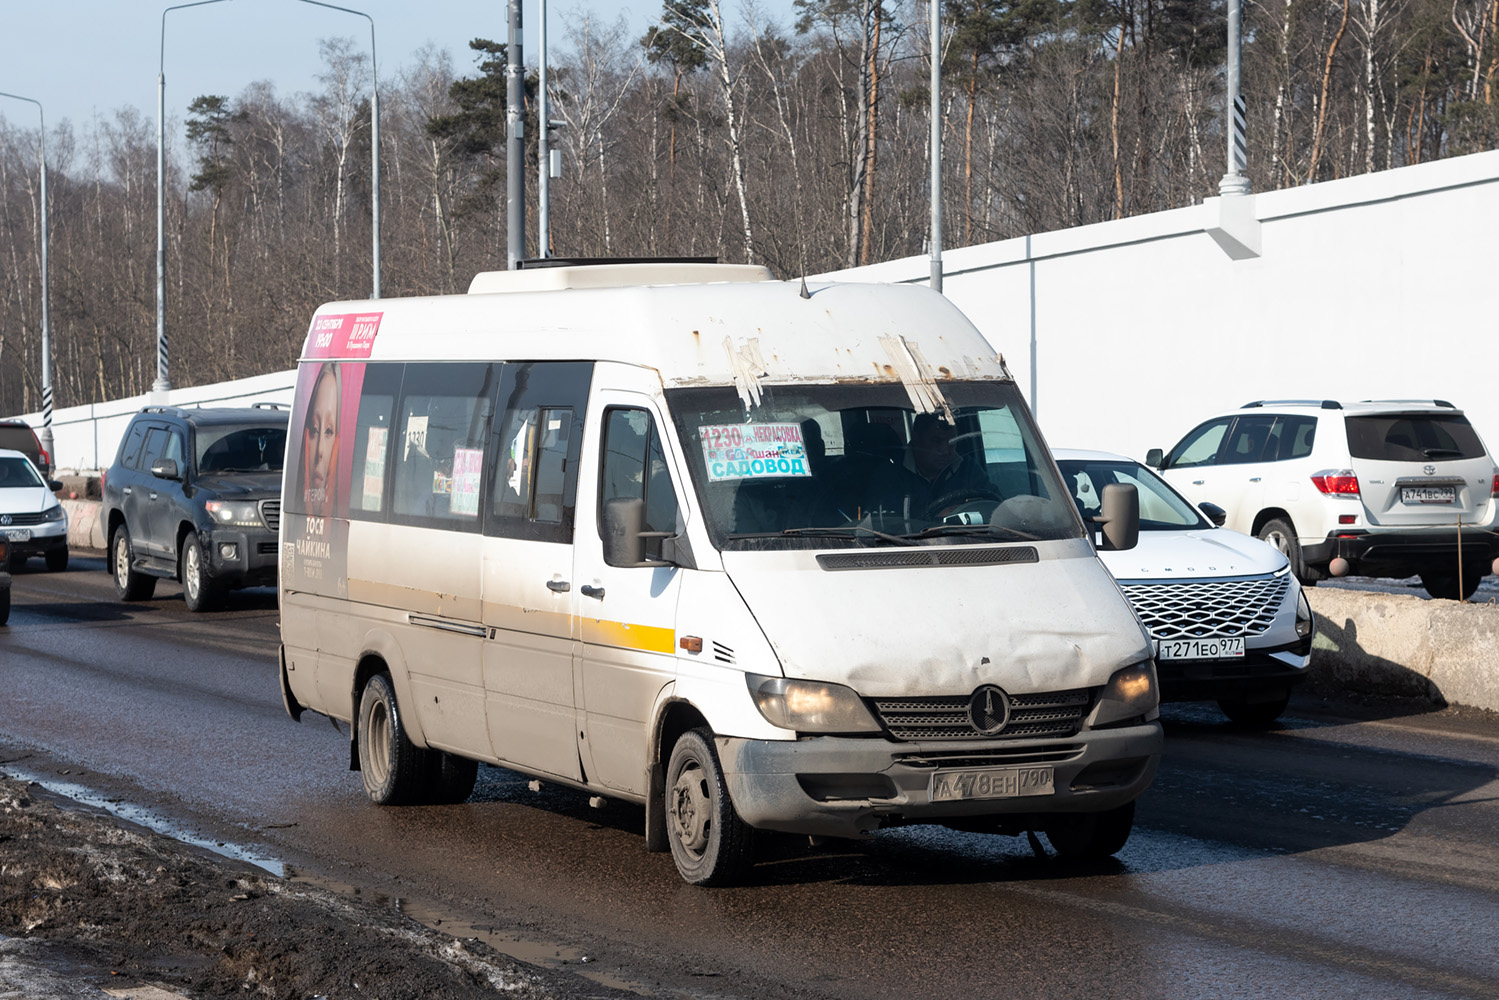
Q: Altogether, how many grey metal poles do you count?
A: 7